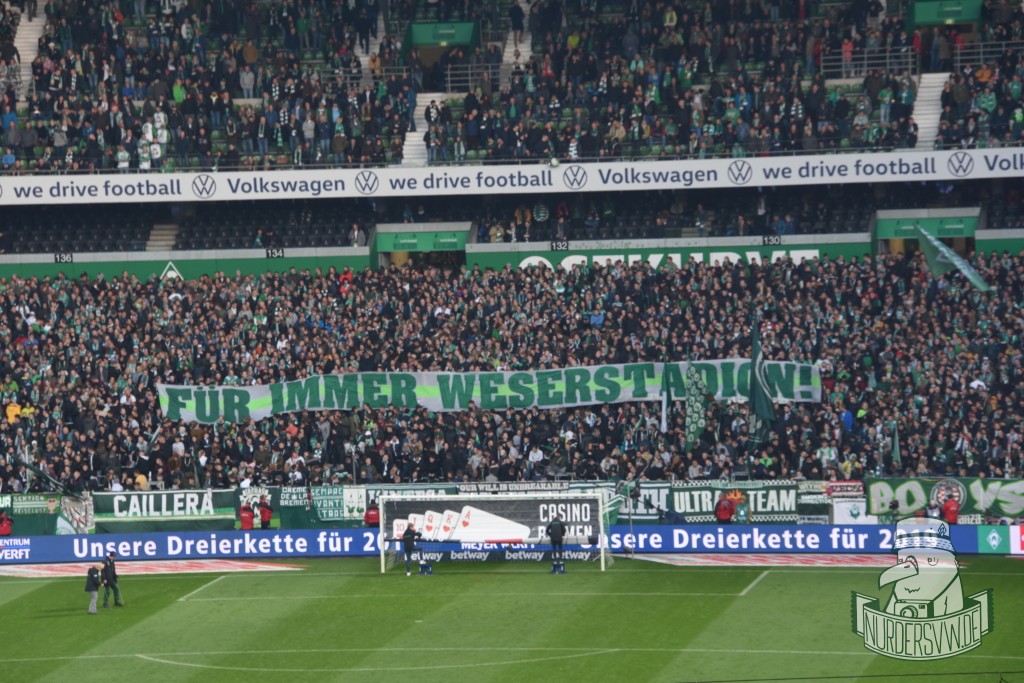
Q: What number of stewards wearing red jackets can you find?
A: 6